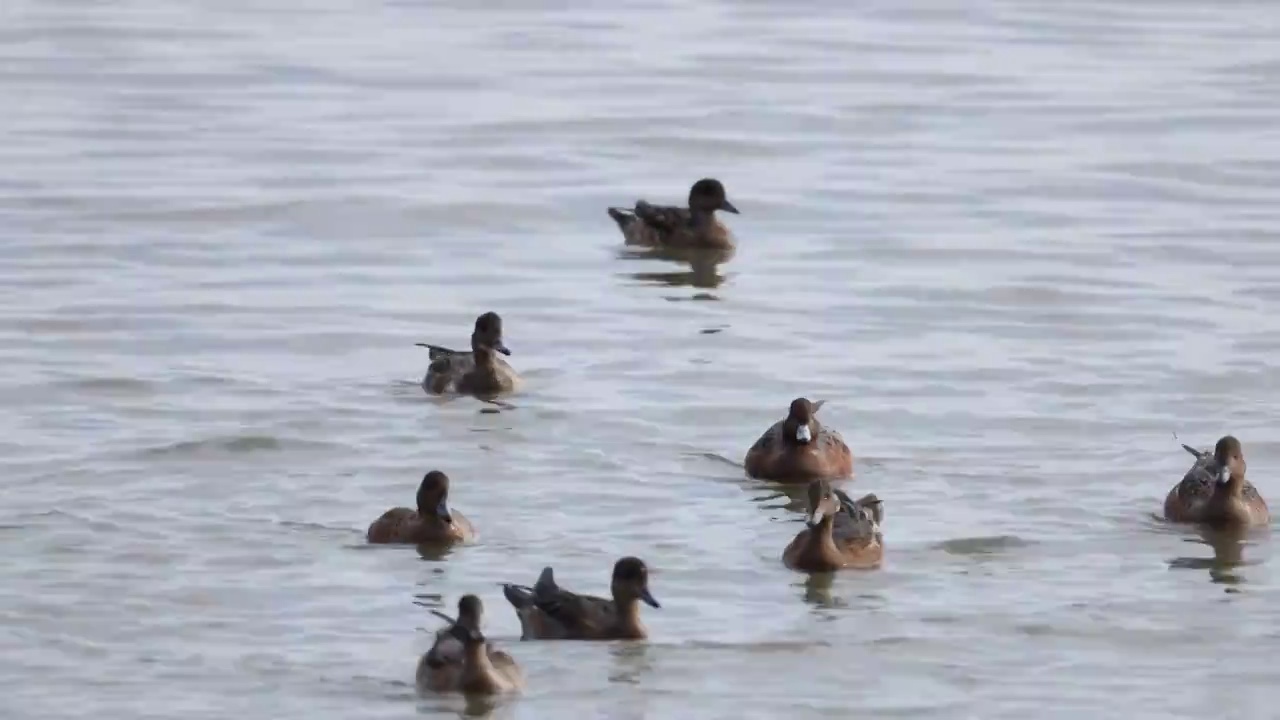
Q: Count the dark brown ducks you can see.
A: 8